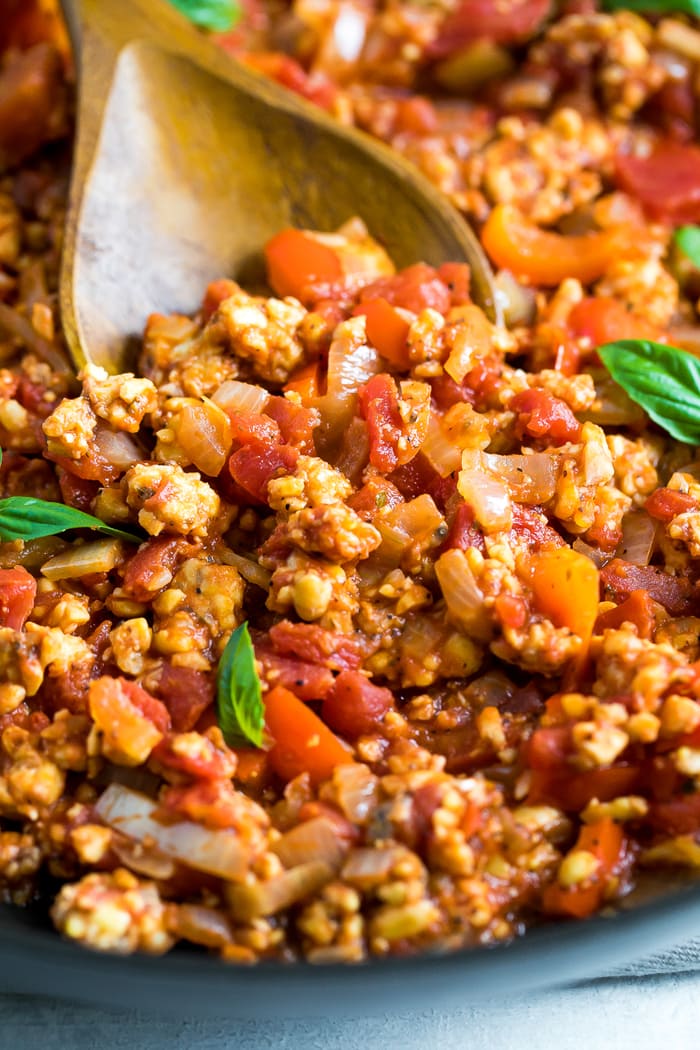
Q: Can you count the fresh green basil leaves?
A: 6